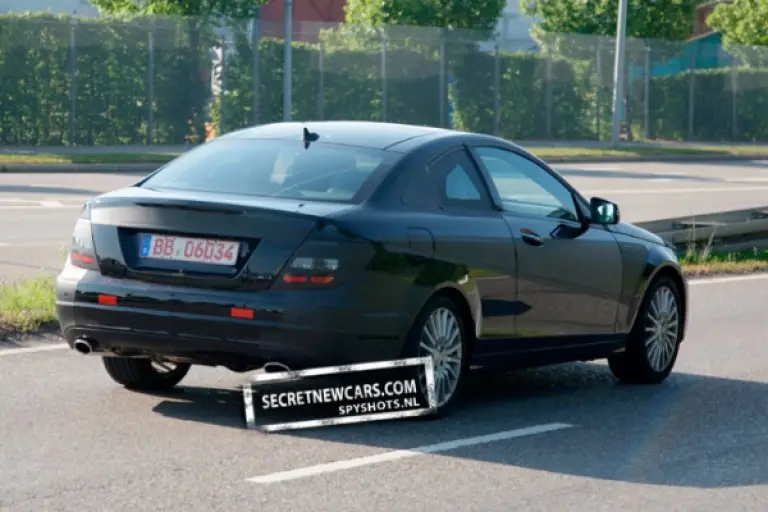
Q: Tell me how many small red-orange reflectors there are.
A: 2